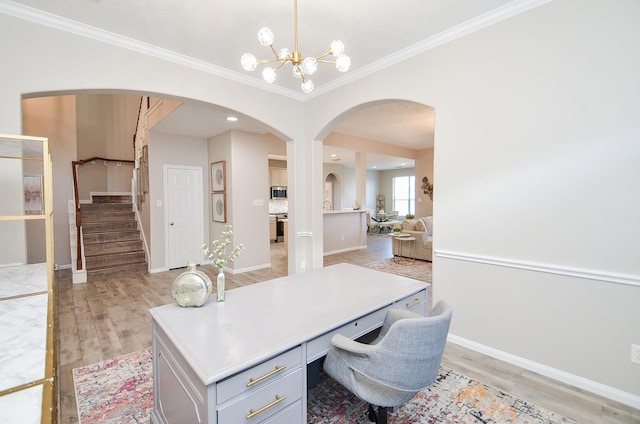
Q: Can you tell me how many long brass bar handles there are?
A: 3